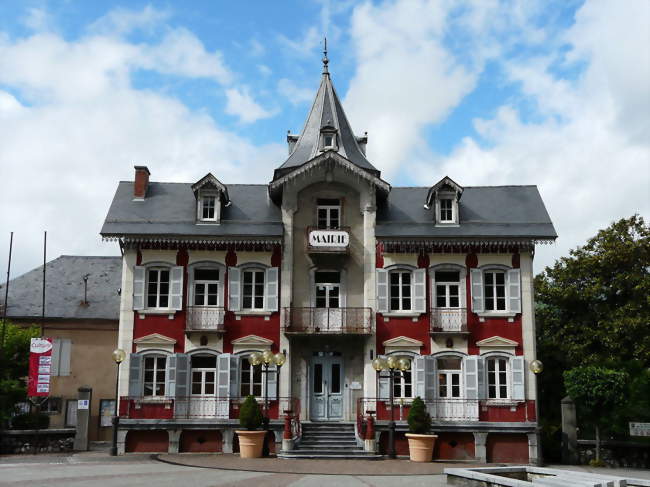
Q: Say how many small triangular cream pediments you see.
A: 4